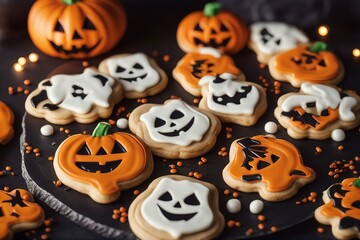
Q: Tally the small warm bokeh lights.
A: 5